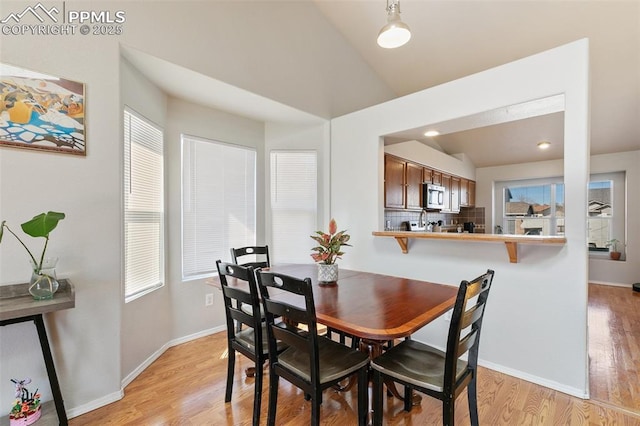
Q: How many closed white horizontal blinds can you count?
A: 3